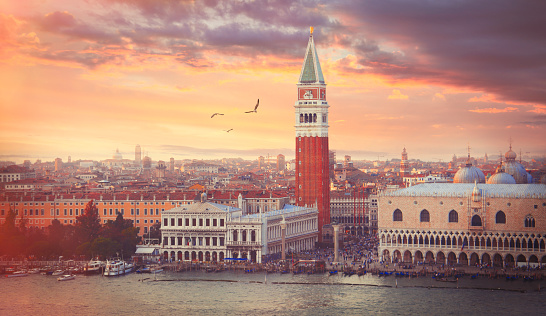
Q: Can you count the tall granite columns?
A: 2